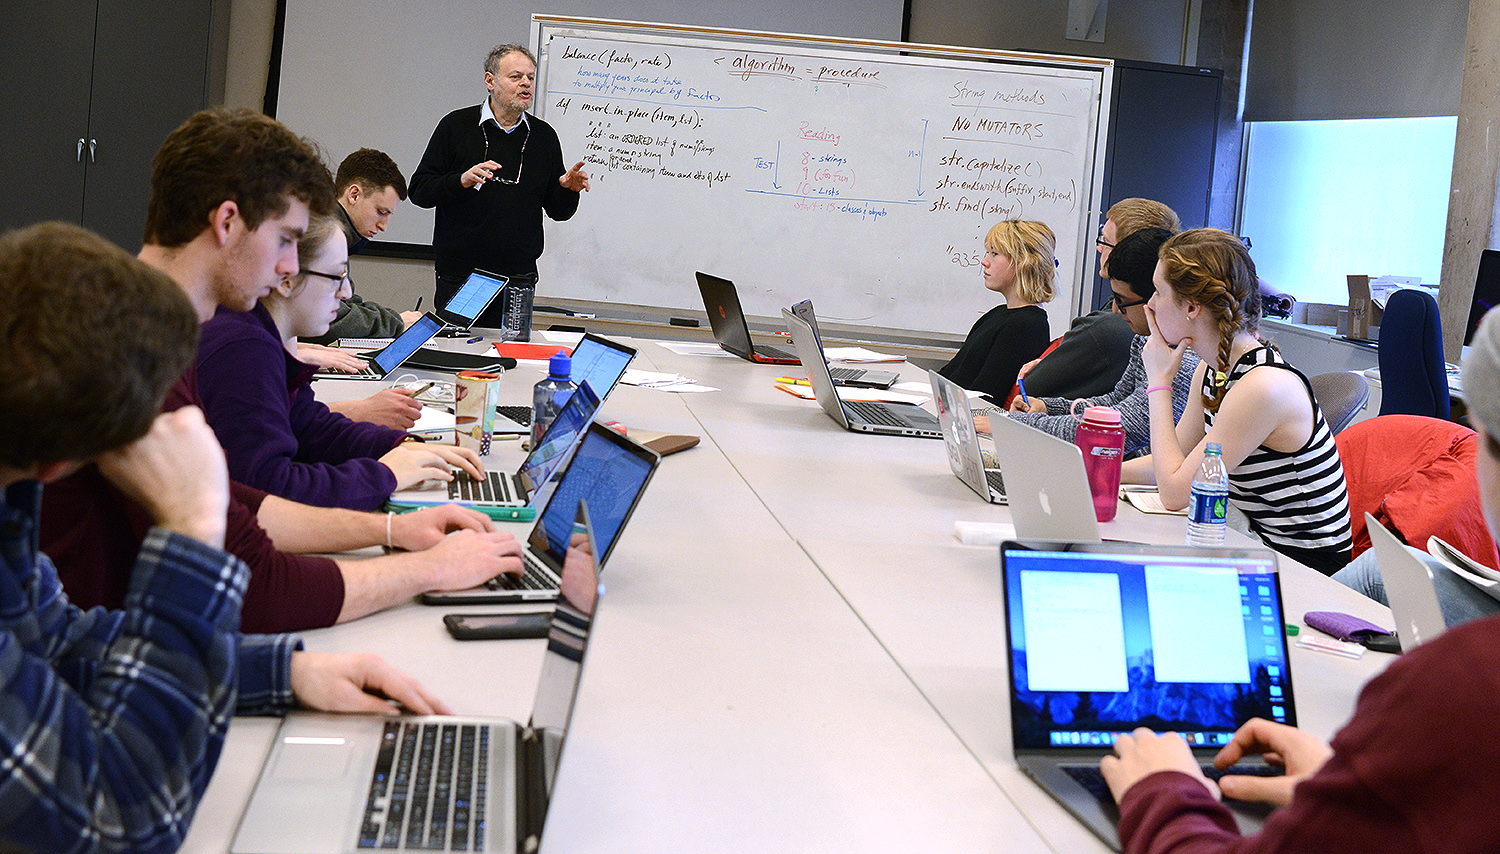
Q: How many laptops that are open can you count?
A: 13